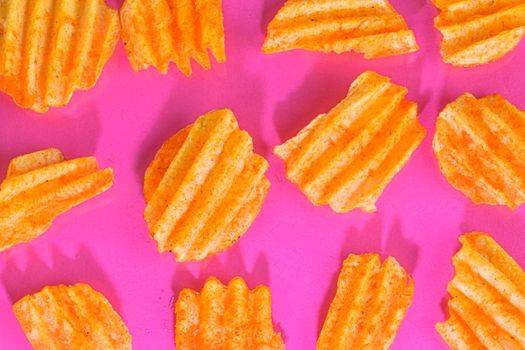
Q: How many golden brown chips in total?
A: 12